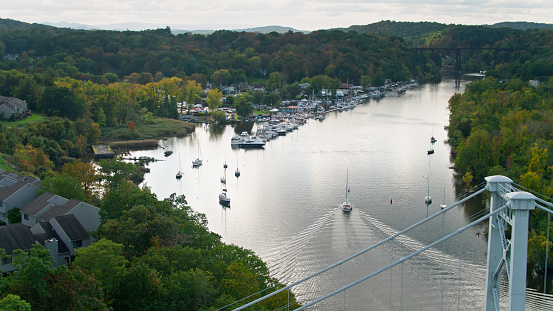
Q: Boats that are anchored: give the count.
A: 10